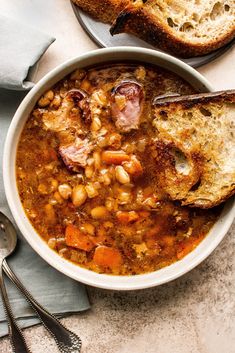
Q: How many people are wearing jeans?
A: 0